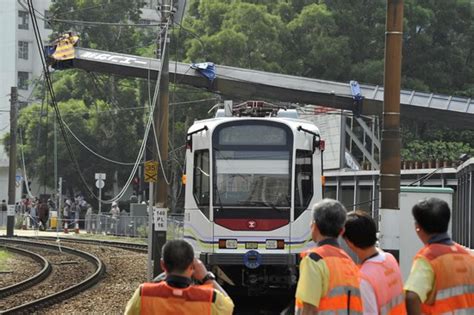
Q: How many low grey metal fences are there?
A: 1